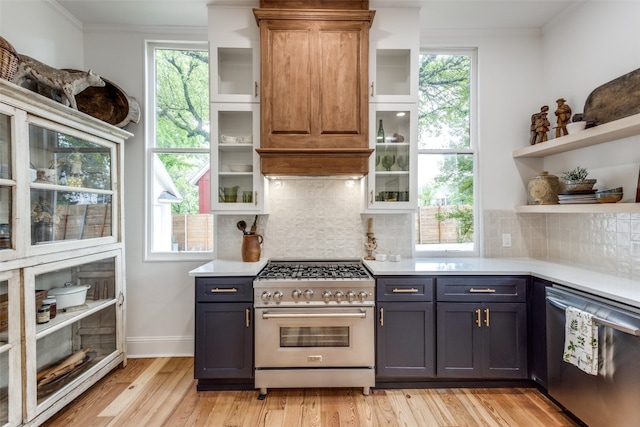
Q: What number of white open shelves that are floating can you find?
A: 2